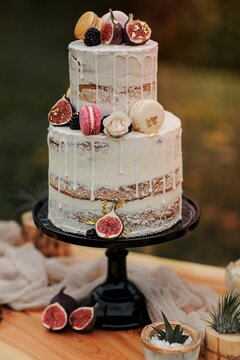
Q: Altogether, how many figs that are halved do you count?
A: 6